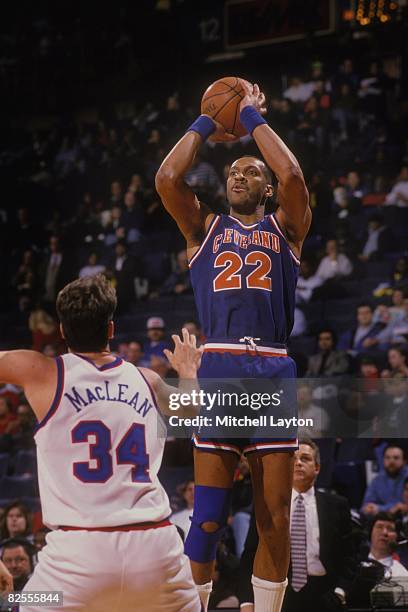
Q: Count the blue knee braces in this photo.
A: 1